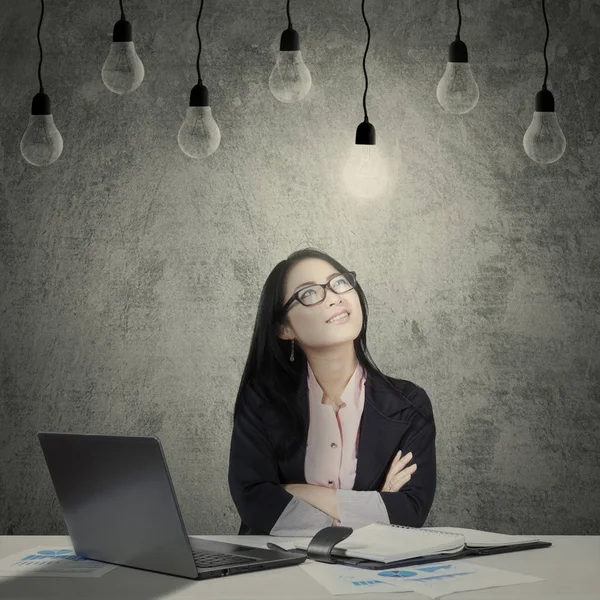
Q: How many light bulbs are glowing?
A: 1